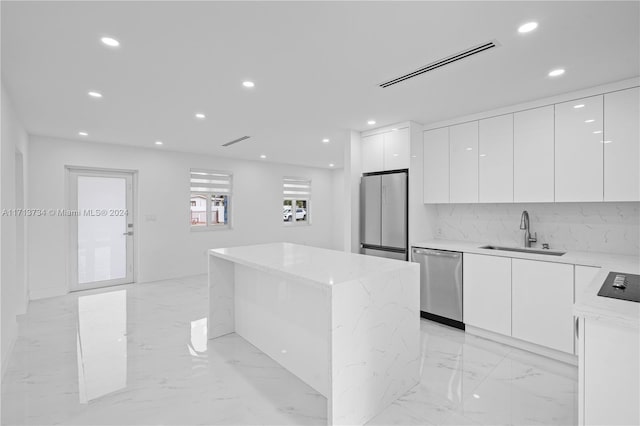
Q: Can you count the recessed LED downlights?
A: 12